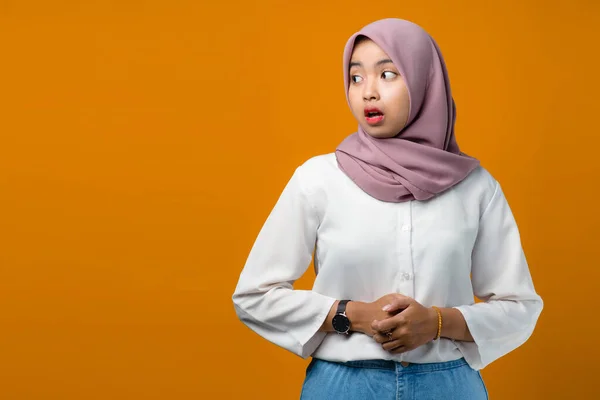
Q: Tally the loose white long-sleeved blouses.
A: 1